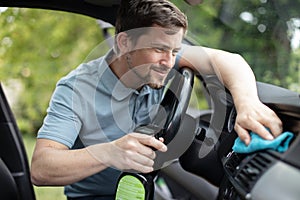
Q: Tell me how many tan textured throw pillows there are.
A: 0